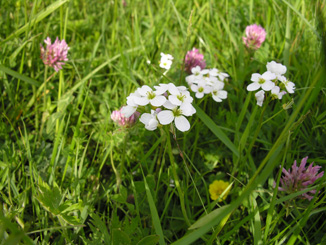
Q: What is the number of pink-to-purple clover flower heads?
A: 5